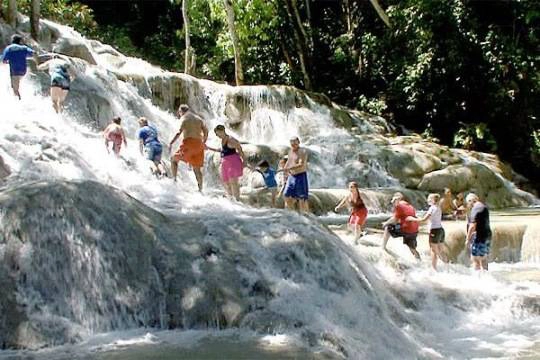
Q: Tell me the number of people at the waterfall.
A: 15